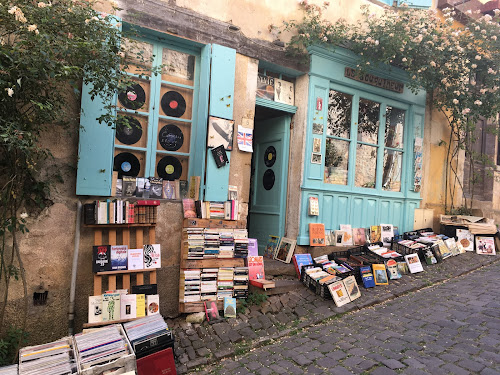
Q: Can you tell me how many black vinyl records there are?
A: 8